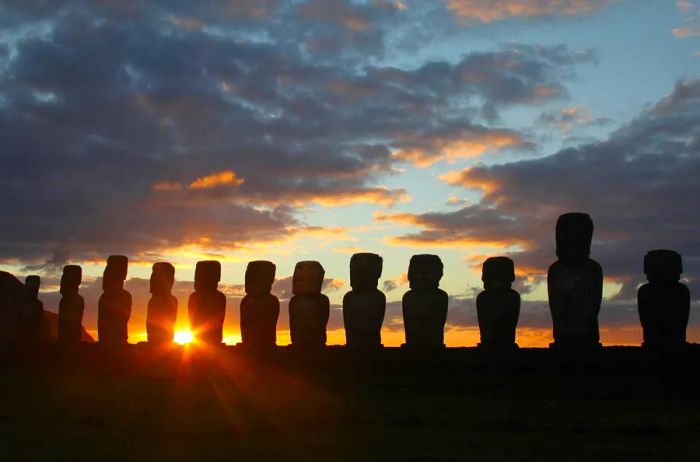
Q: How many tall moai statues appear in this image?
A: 12